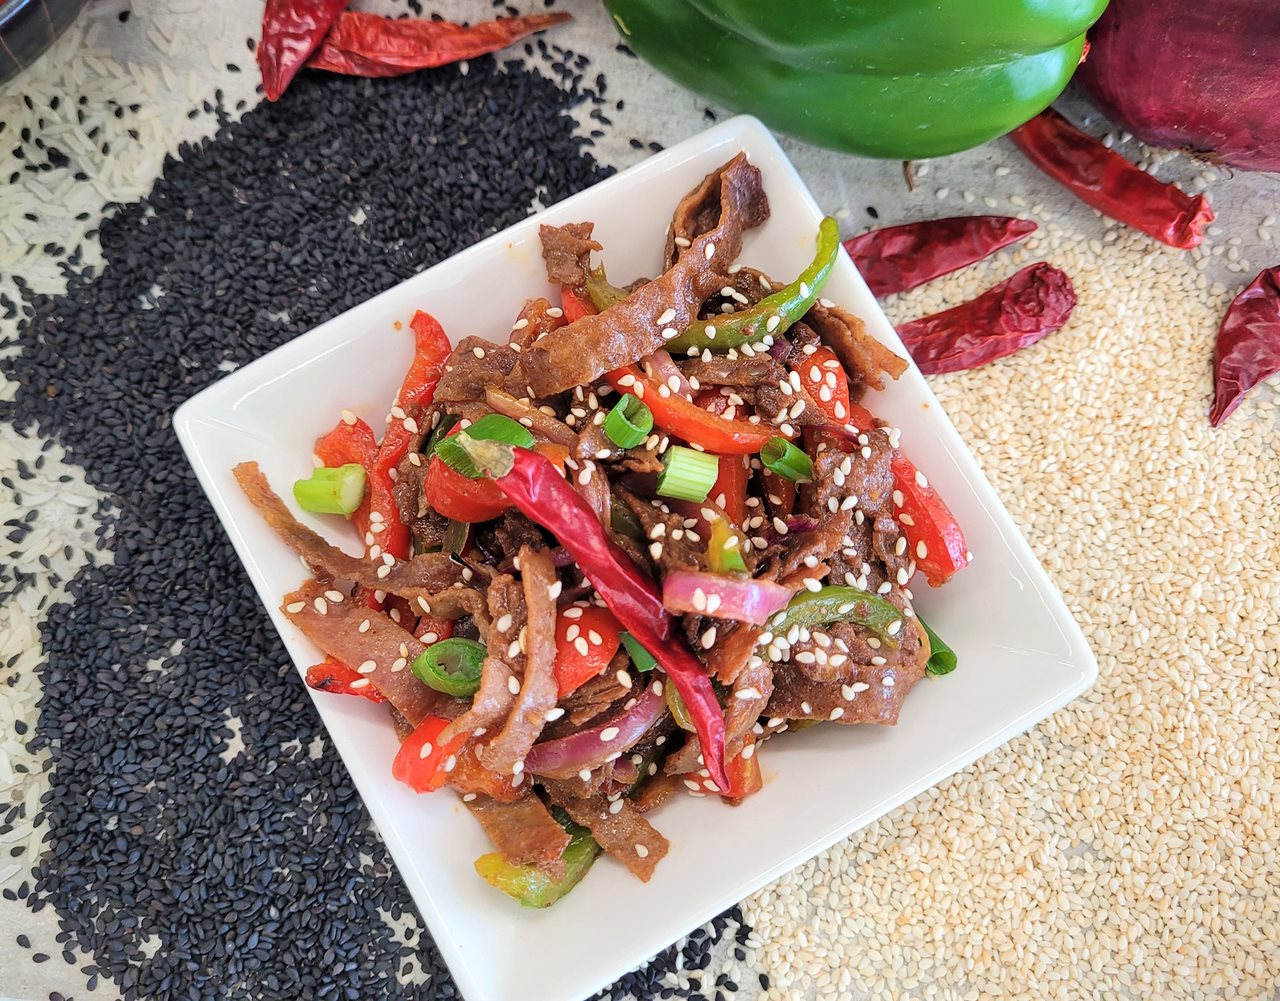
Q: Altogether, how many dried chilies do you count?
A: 7